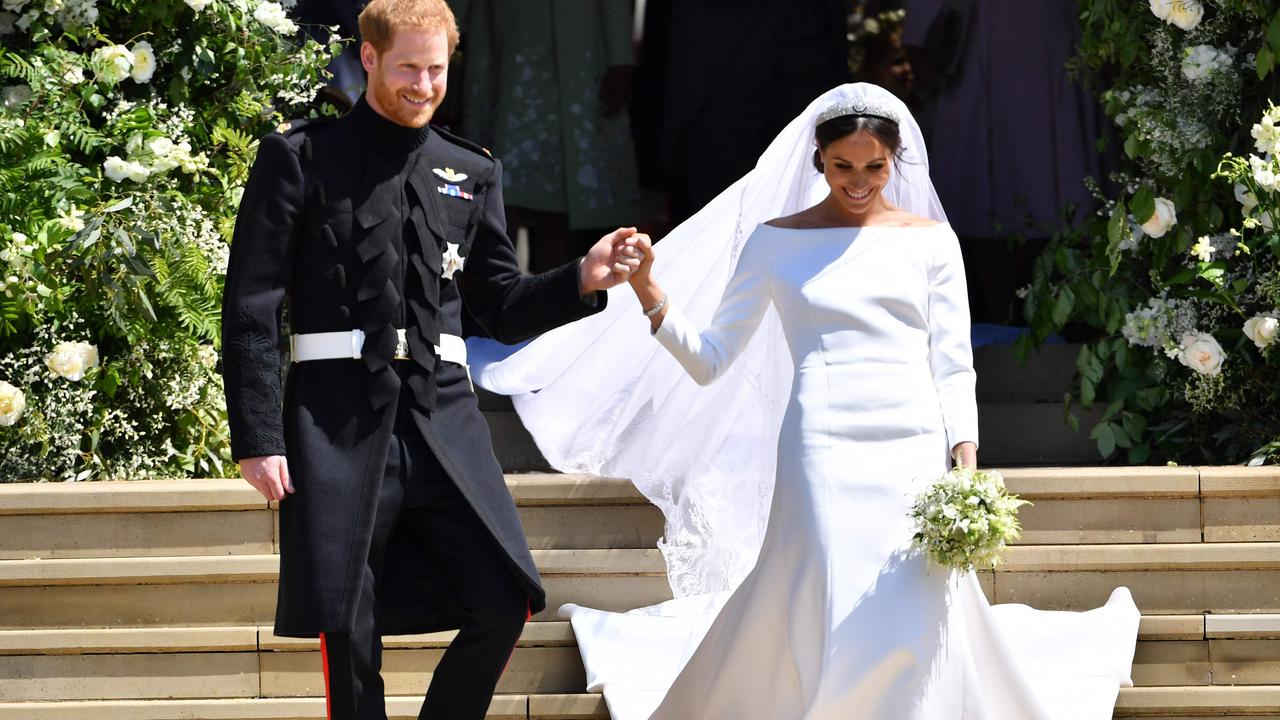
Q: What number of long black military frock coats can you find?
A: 1